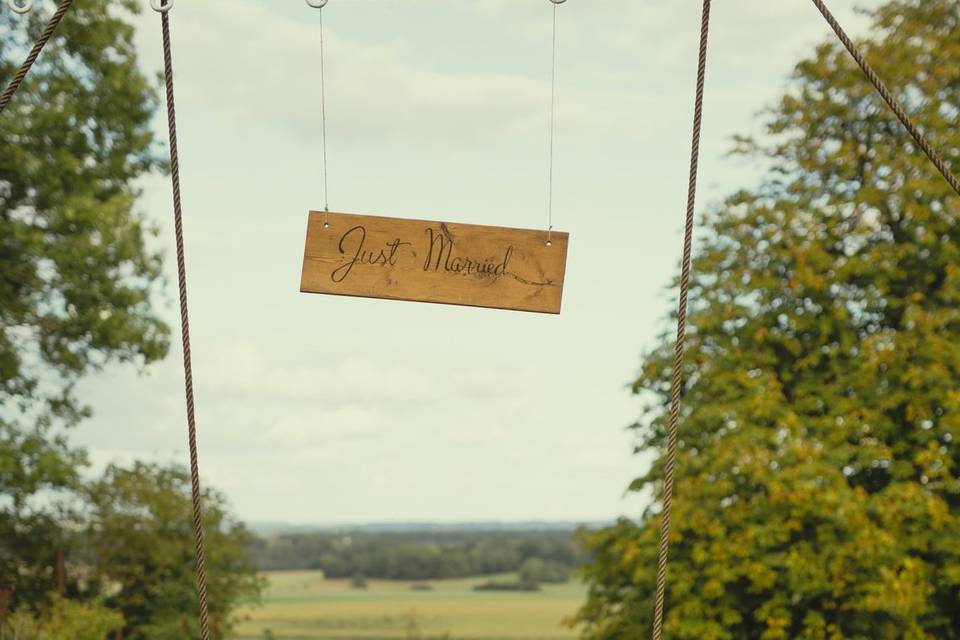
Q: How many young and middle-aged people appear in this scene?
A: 0